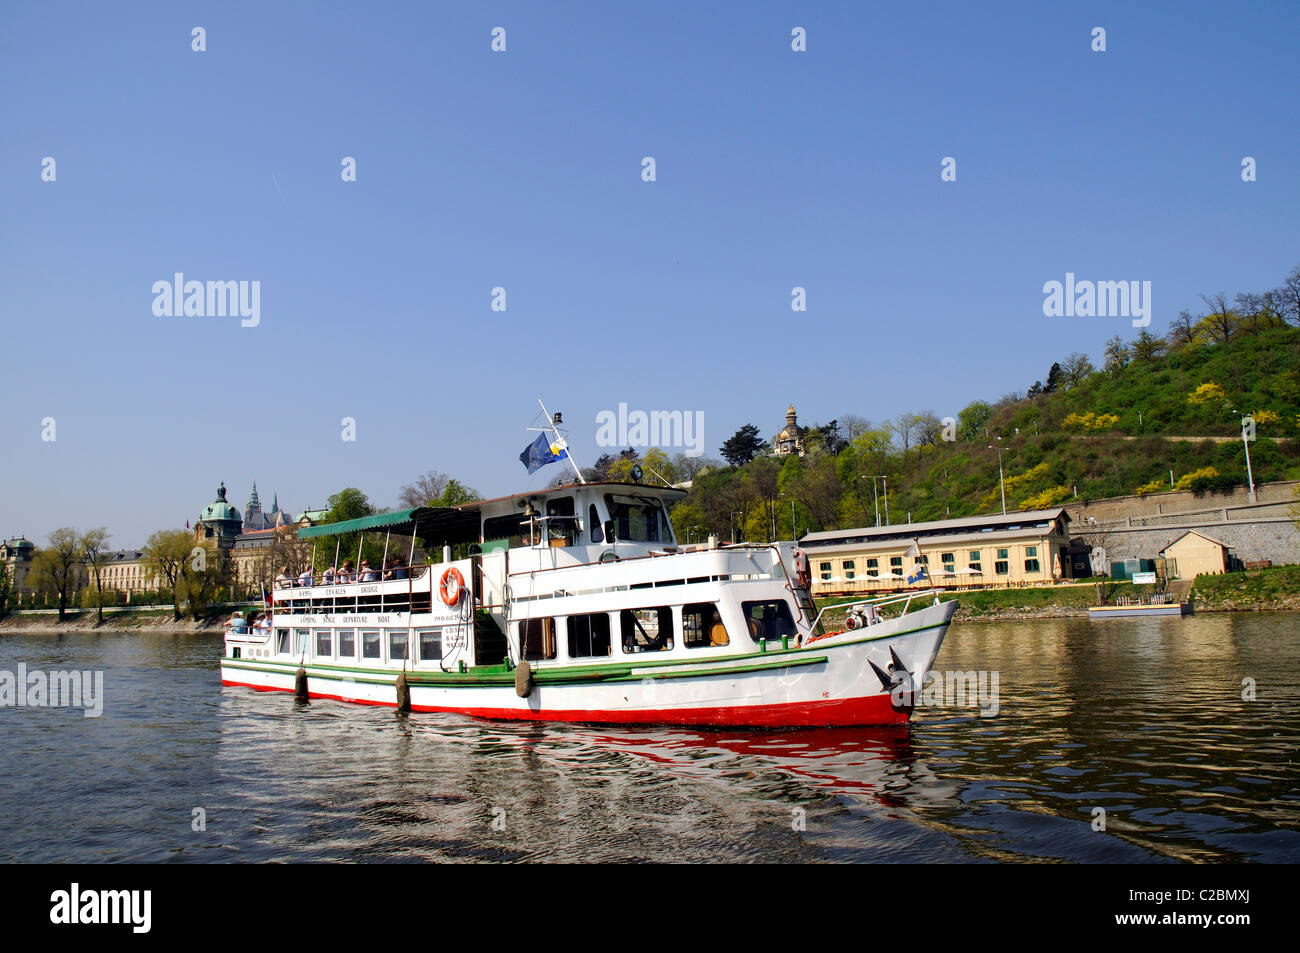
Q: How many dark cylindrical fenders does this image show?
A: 3